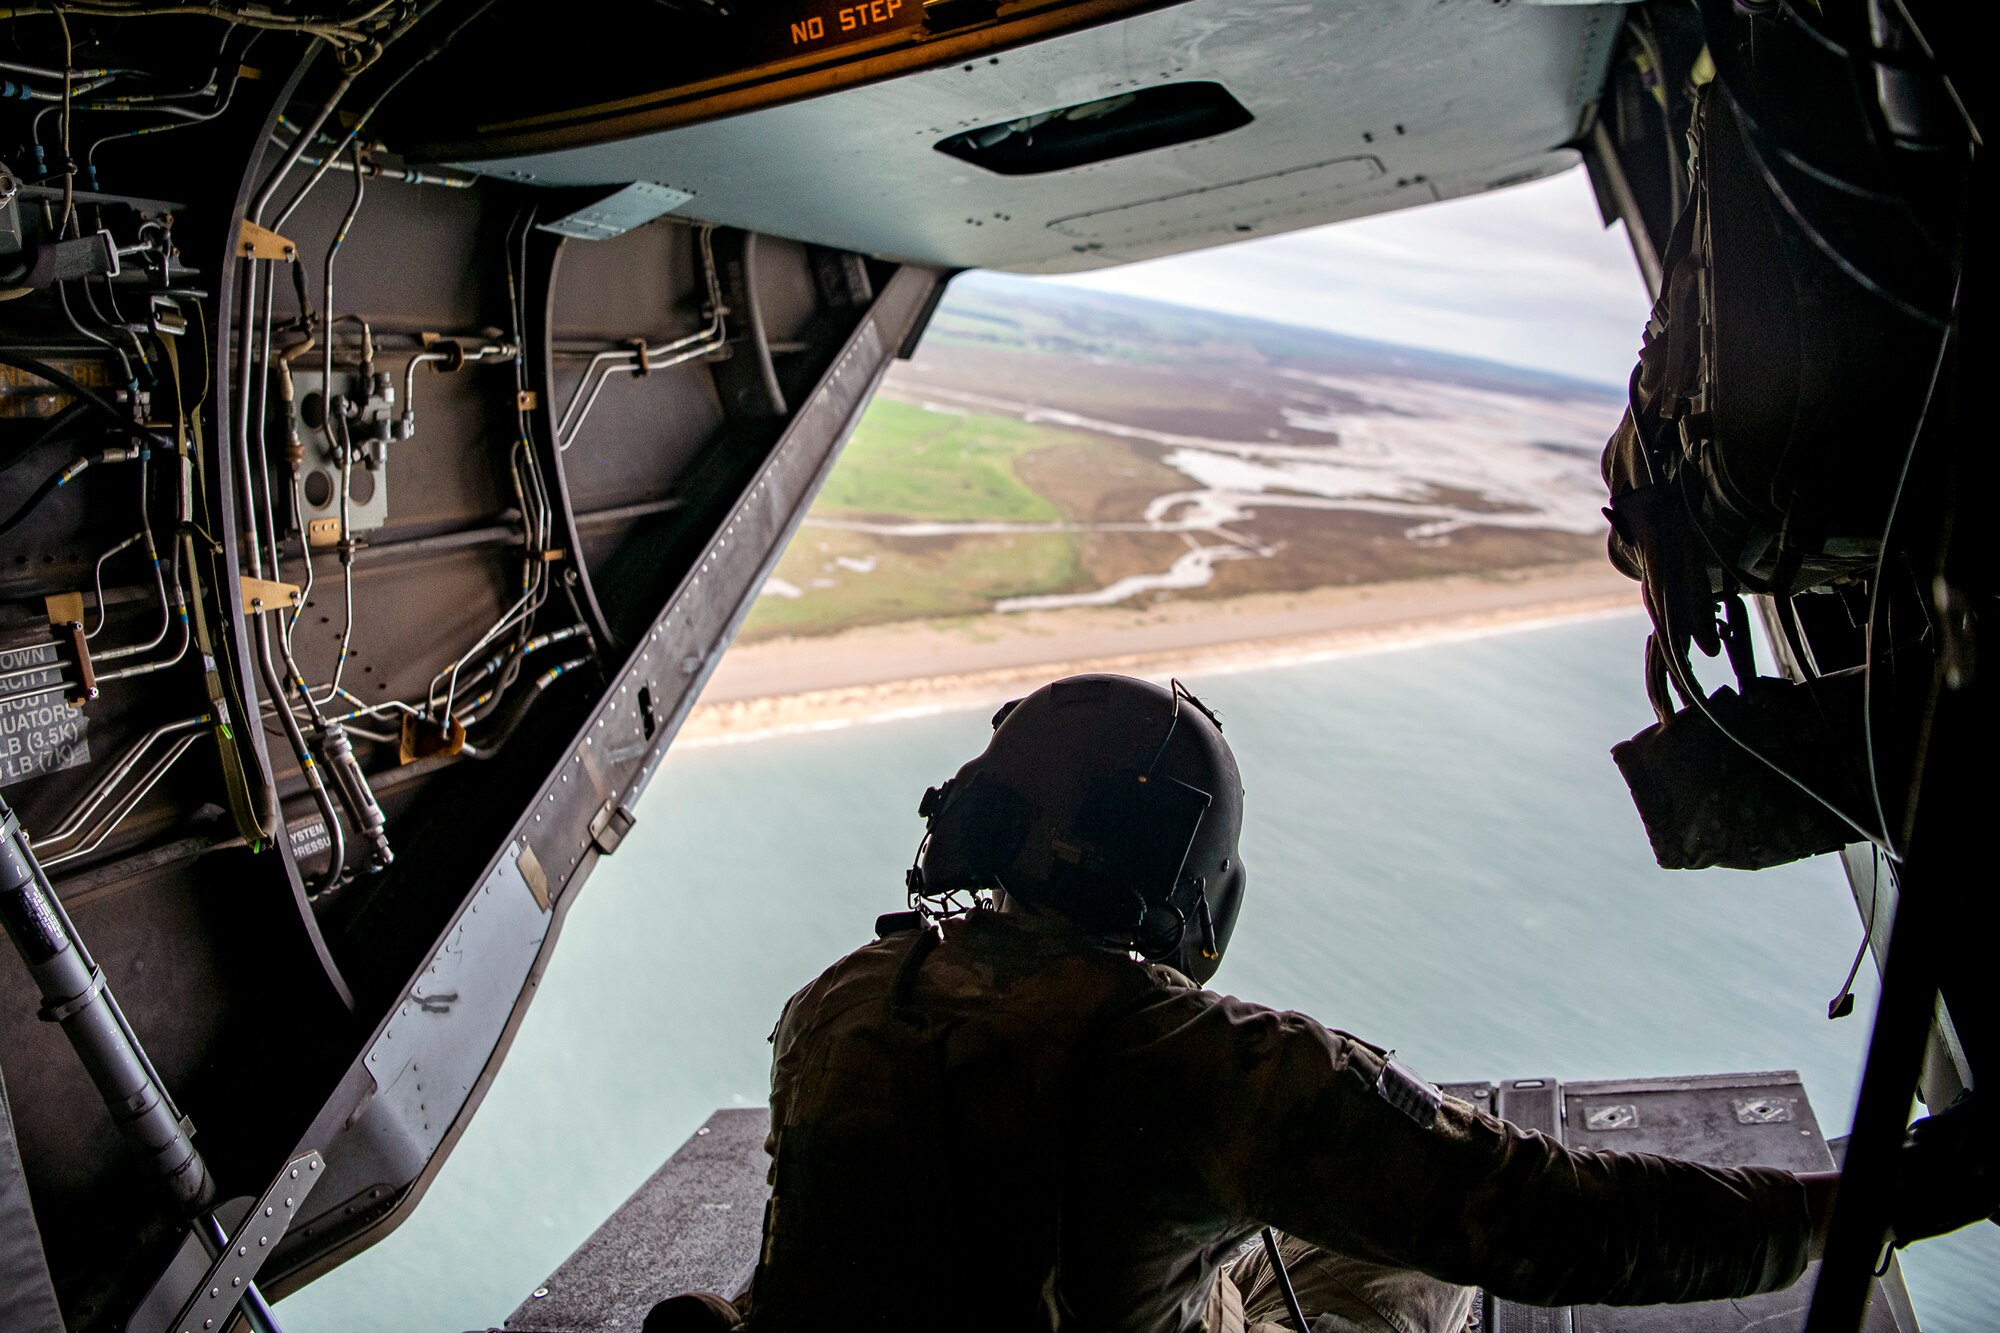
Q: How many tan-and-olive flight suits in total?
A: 1